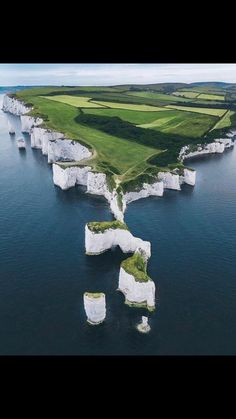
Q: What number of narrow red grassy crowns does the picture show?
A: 0